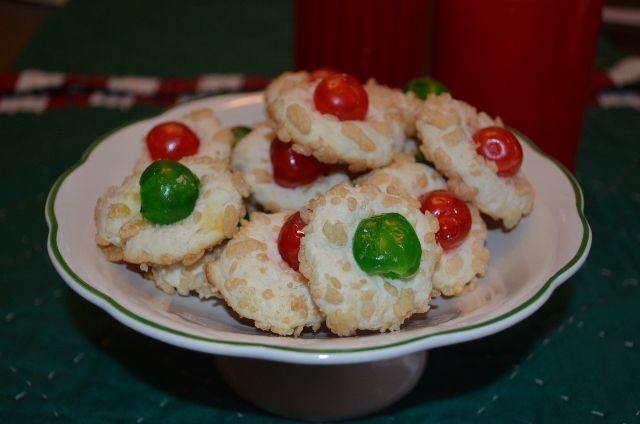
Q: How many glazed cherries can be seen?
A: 11